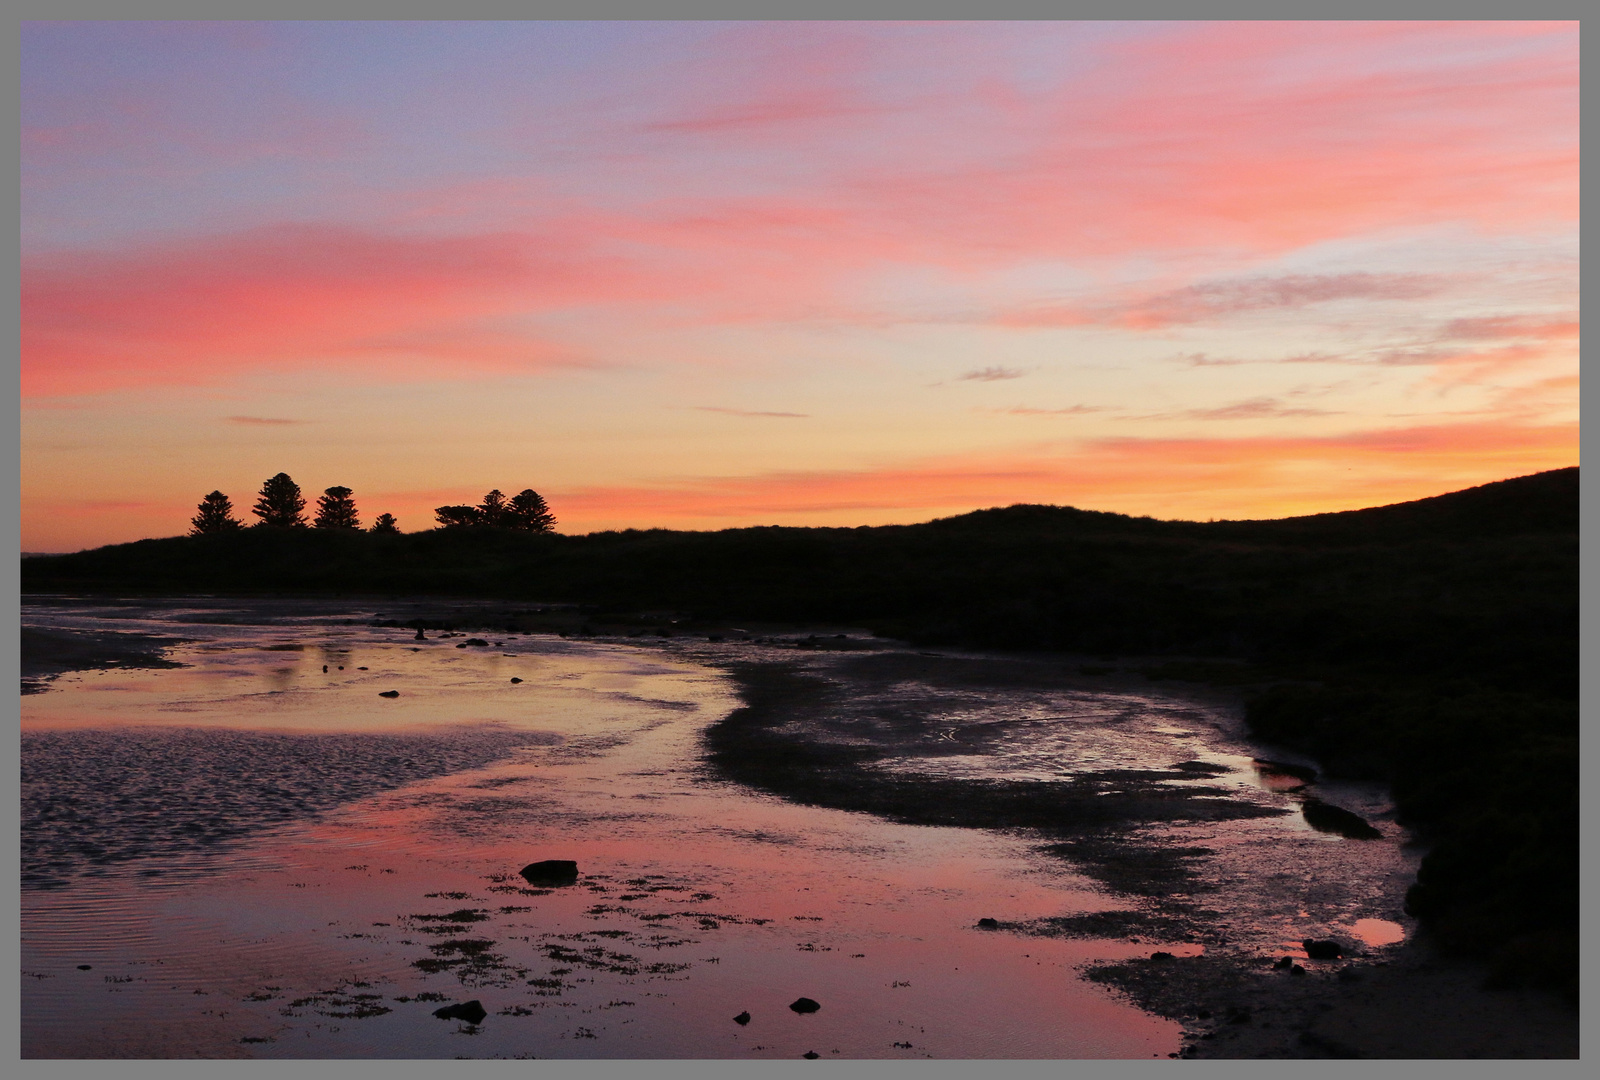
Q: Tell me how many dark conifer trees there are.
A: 7